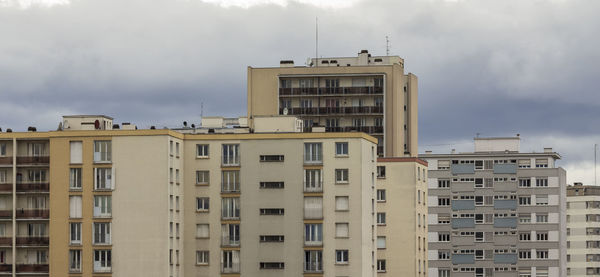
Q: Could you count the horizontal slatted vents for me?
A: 5